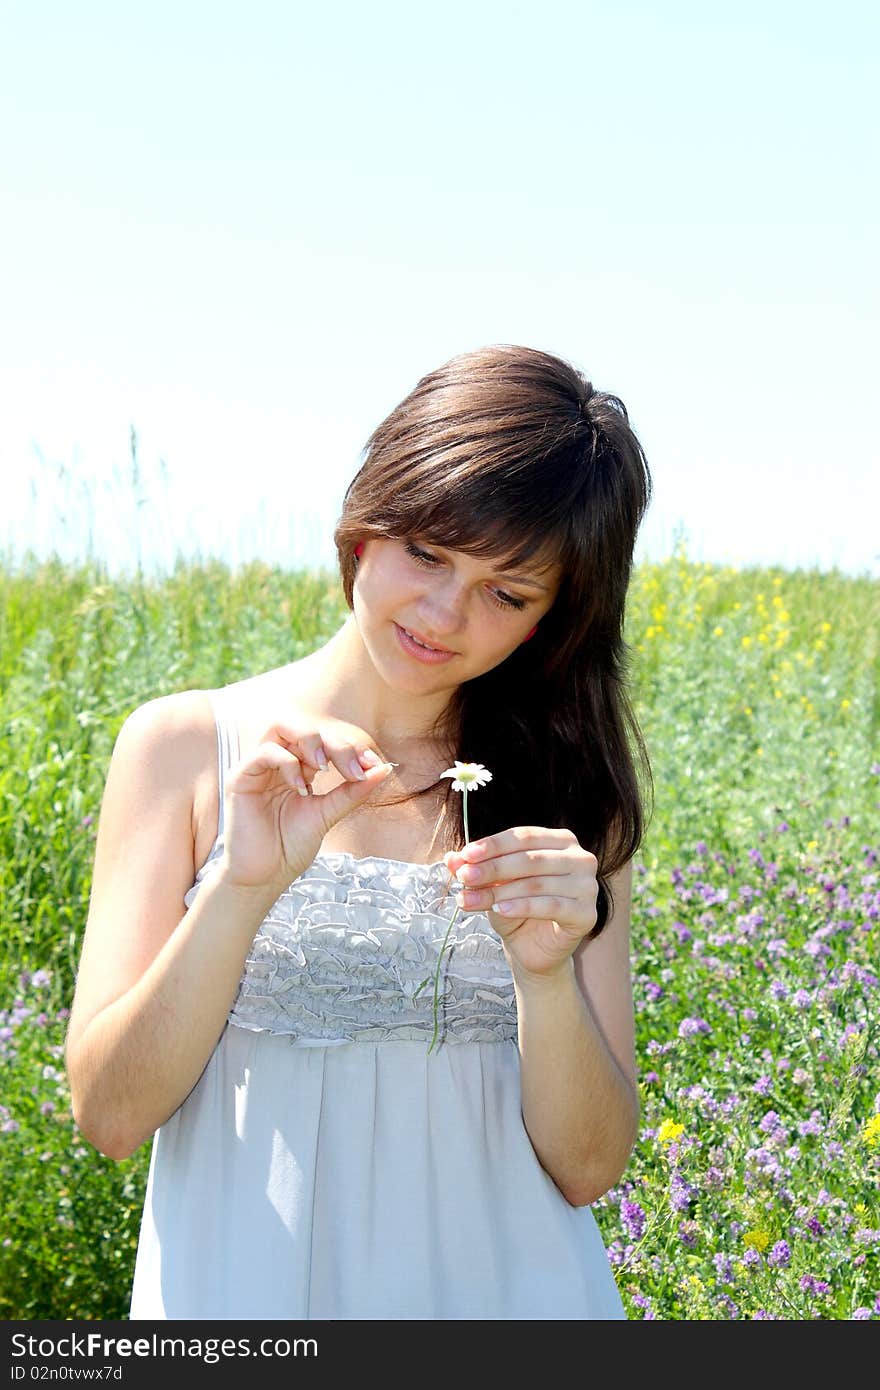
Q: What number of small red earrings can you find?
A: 2